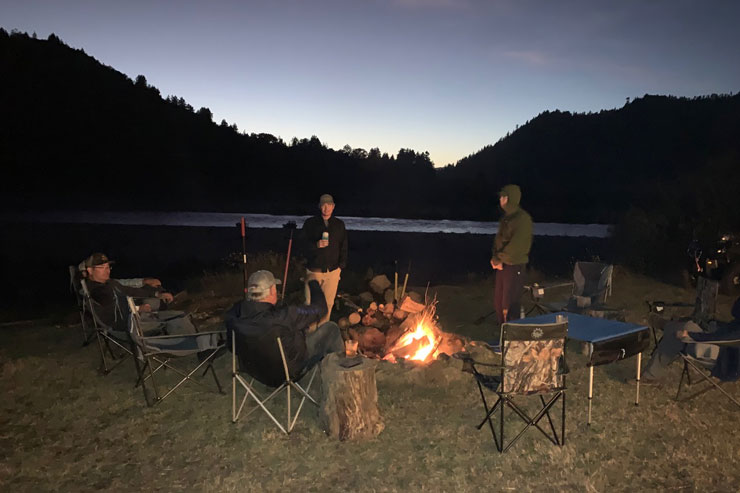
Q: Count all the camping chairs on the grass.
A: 8